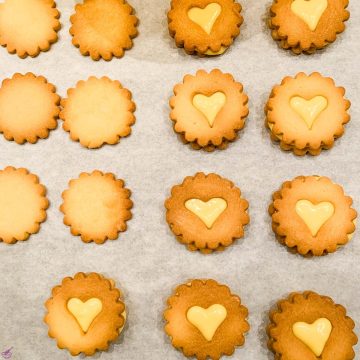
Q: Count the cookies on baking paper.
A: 15